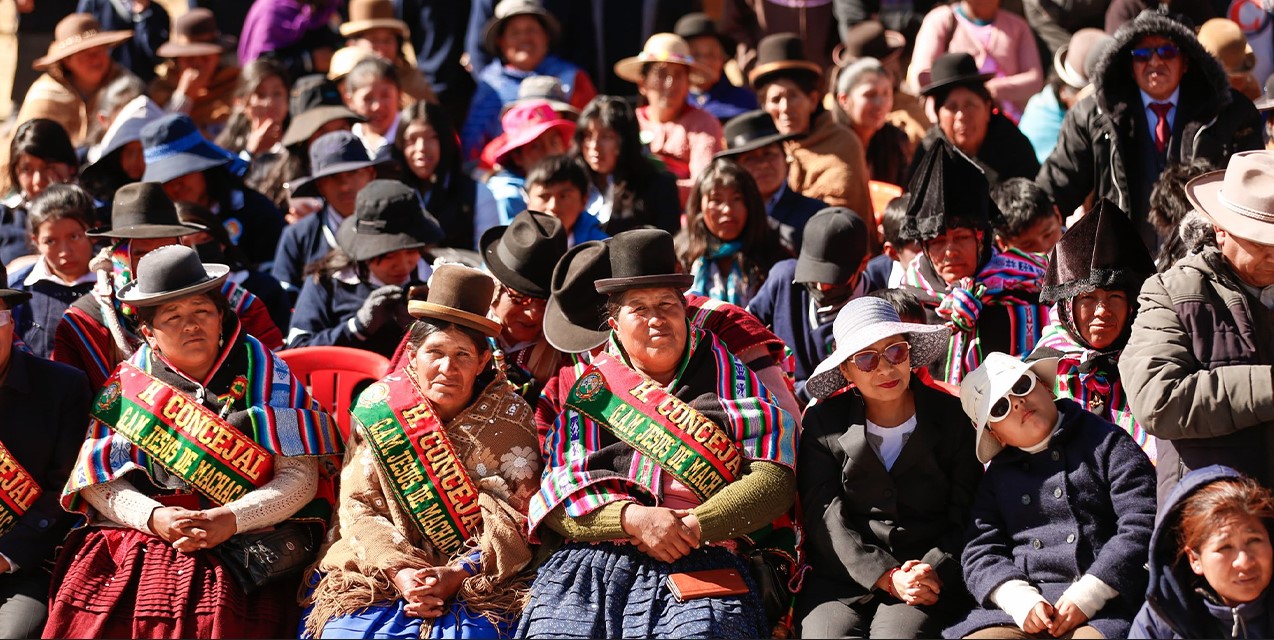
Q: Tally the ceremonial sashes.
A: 4